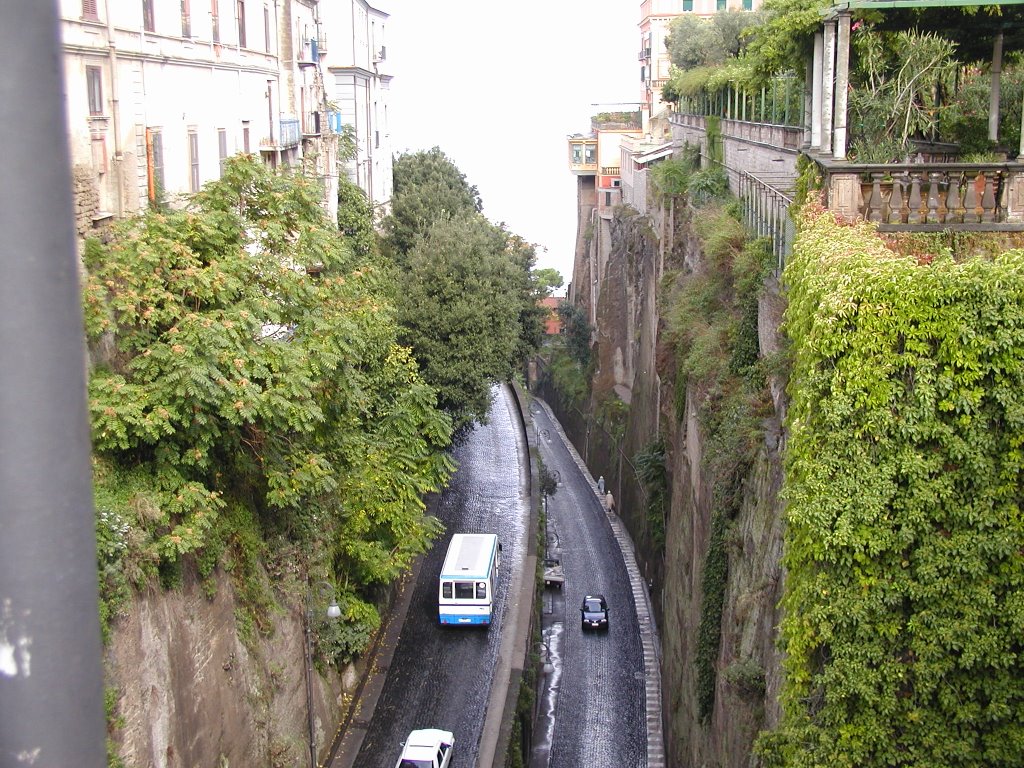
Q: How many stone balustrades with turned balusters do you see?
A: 1